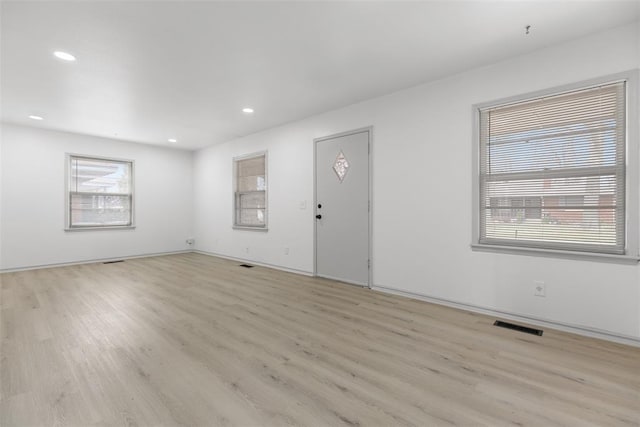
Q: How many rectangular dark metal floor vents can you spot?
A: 3